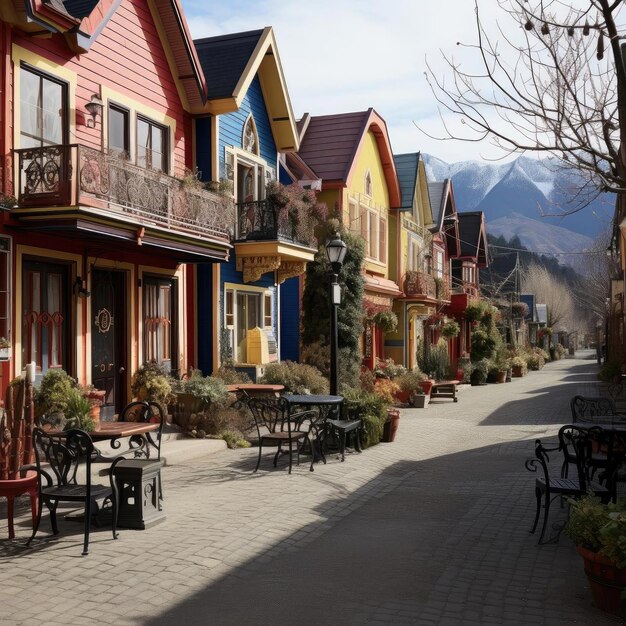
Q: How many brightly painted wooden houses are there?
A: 6